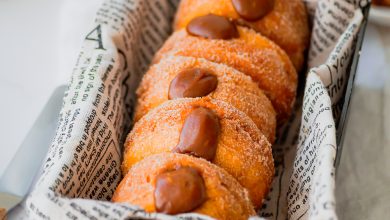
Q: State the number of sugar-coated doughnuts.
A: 5